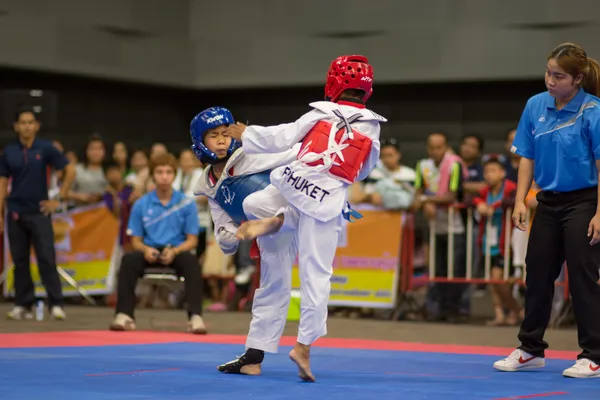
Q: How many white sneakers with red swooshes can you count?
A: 2